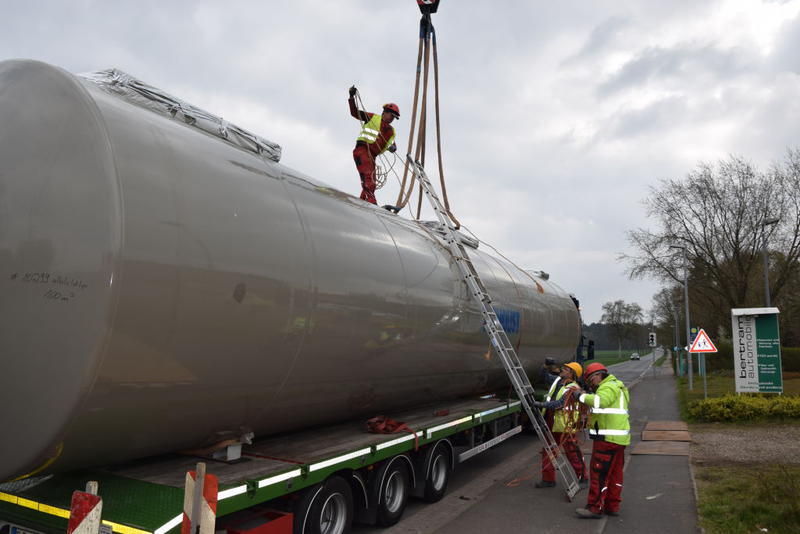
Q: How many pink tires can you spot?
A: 0